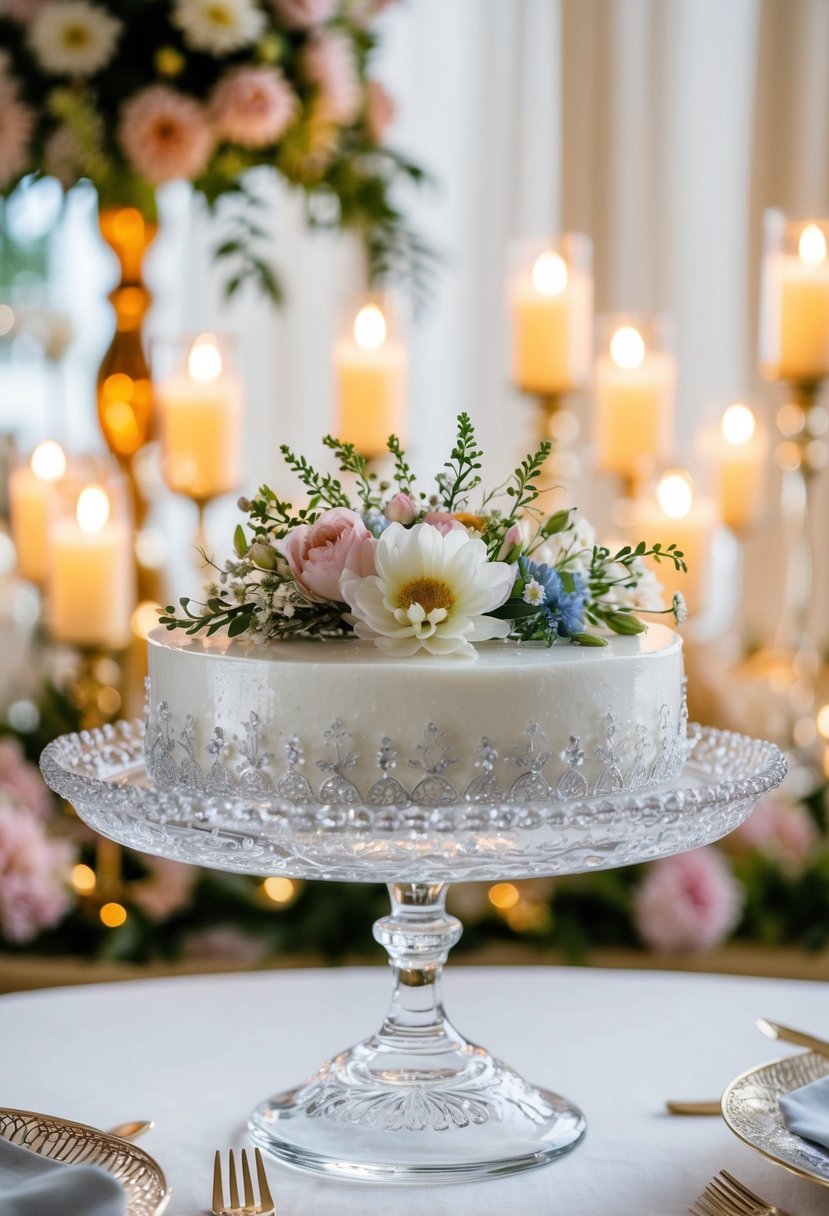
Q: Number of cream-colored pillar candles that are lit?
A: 9